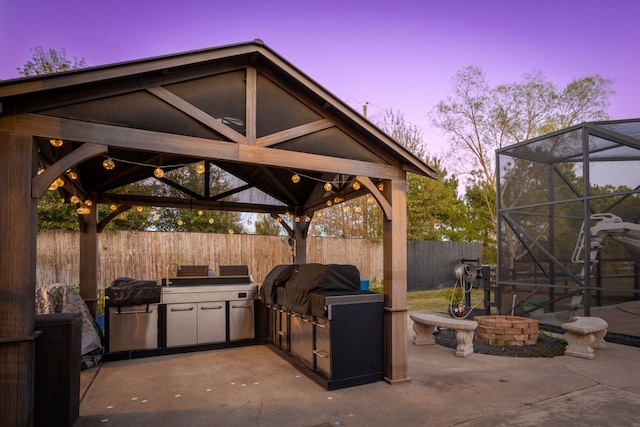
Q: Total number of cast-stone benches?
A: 2